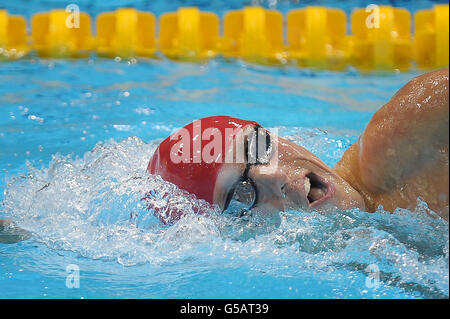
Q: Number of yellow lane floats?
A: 8